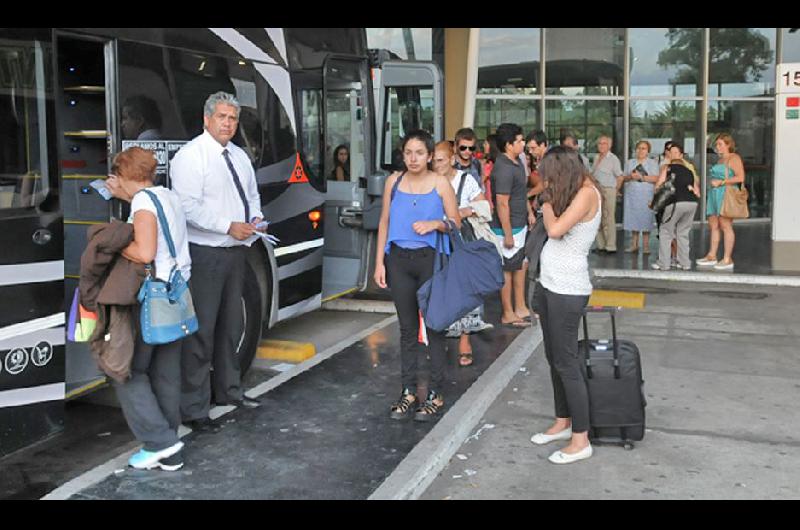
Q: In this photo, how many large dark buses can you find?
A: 1